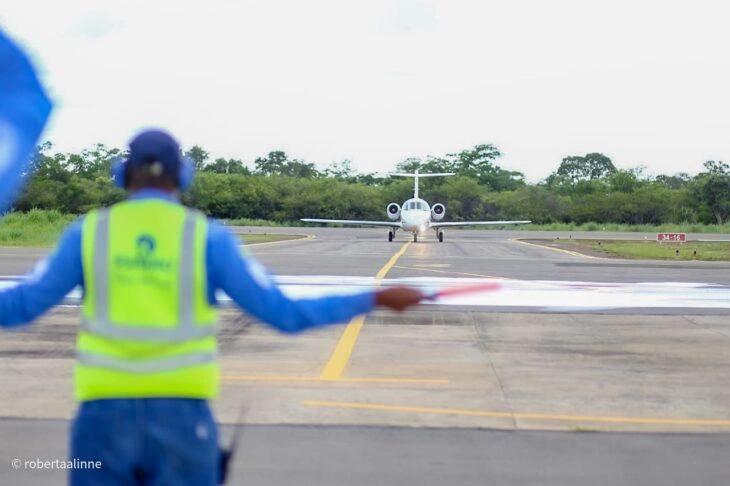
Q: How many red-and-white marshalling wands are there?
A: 1